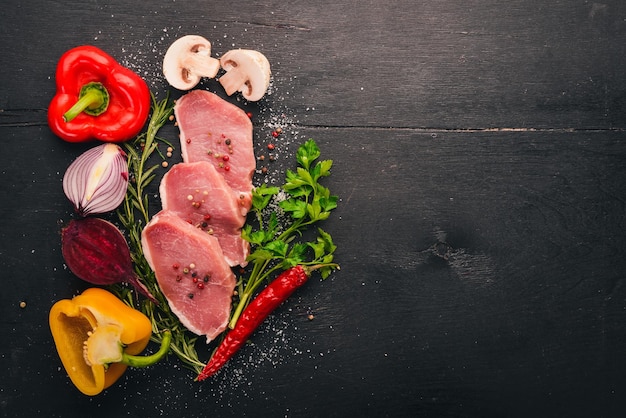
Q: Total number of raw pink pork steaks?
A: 3